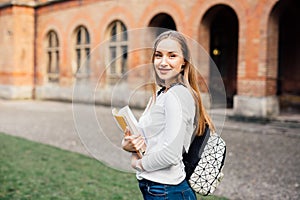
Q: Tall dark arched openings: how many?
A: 3